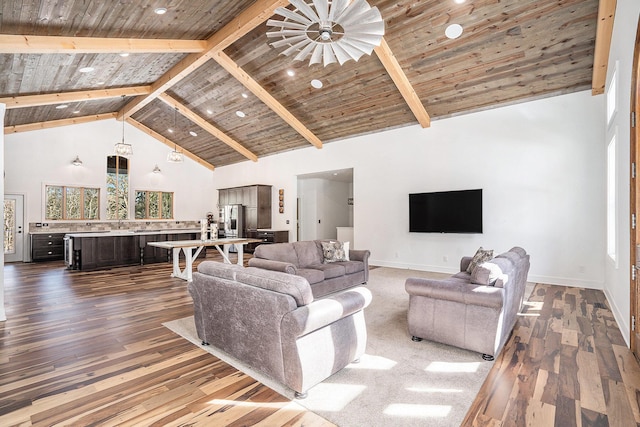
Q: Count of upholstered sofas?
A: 3